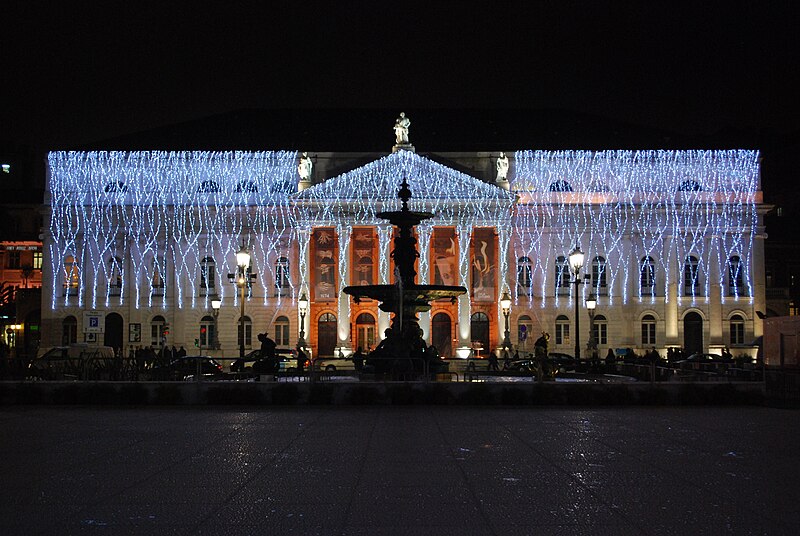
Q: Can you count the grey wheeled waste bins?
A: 0